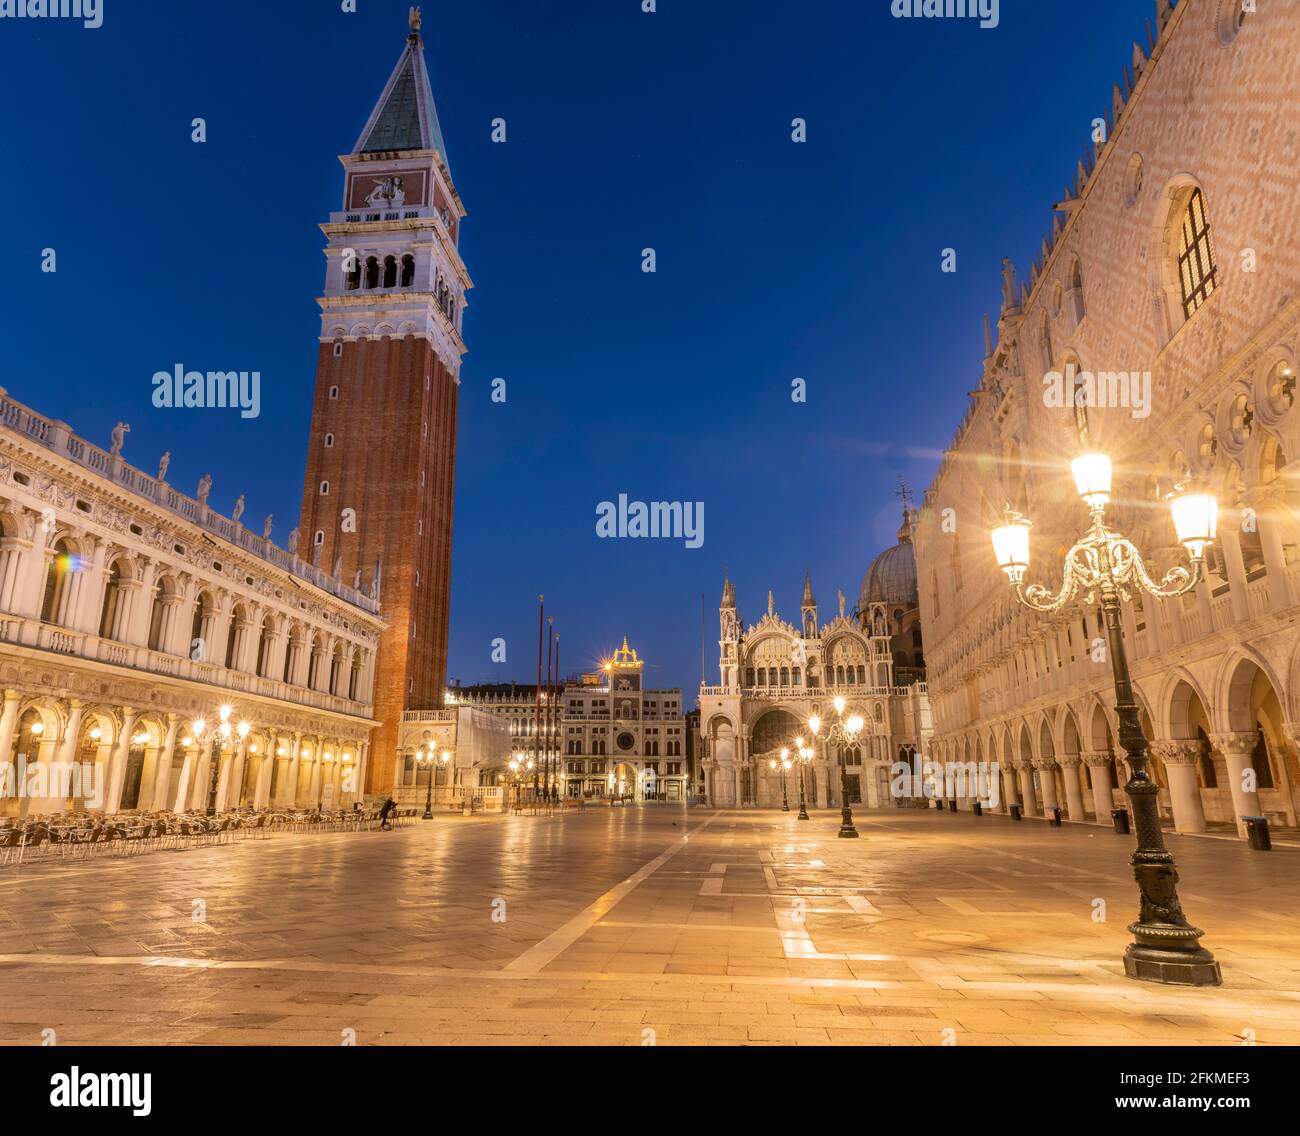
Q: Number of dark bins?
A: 7